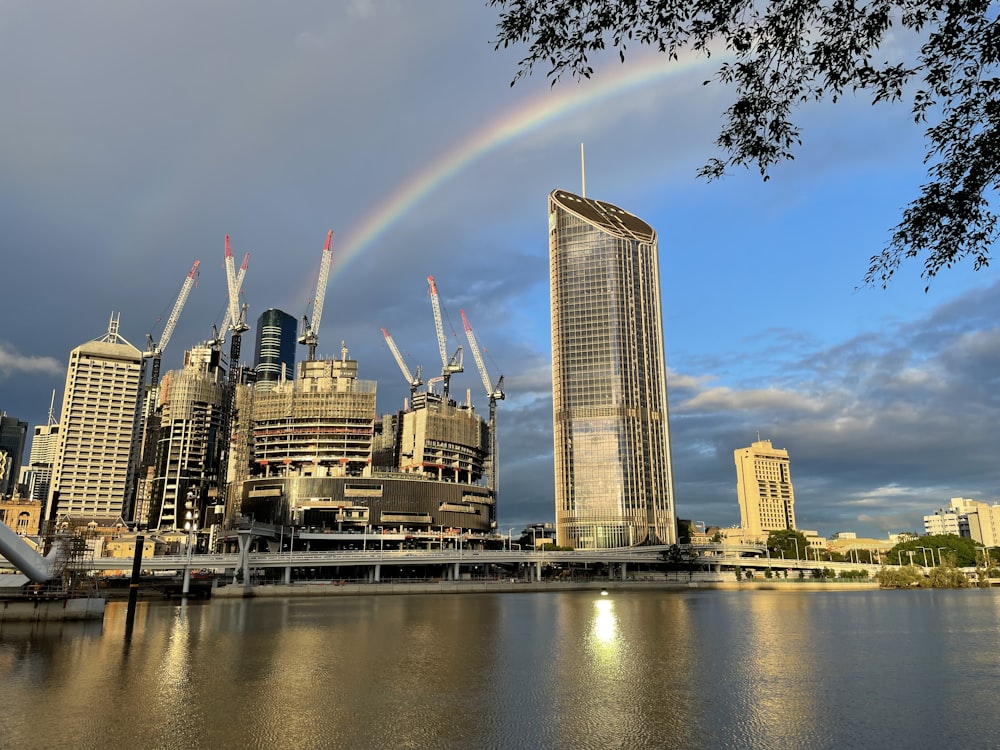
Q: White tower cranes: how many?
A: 7